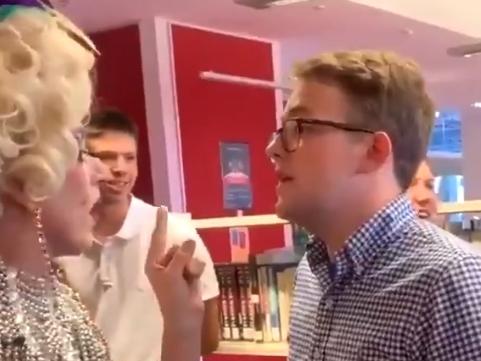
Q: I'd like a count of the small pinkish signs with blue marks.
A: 1